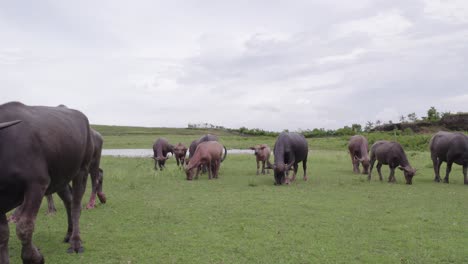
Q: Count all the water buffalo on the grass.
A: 11